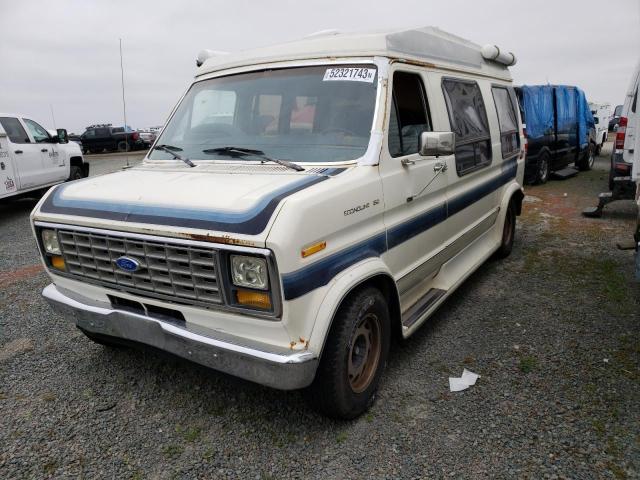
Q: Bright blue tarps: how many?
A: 1